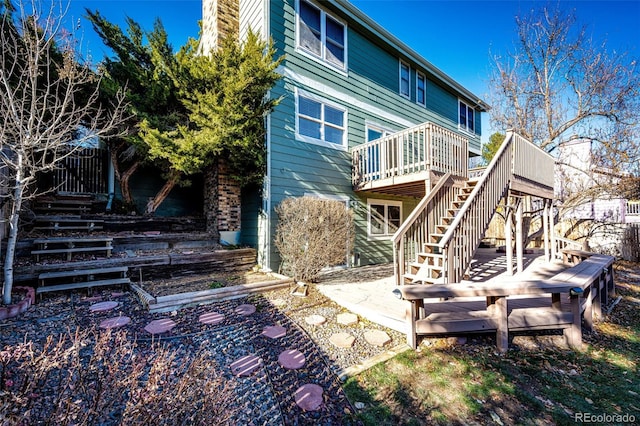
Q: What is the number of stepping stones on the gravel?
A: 13